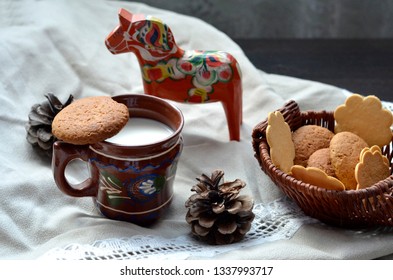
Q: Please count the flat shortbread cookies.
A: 5